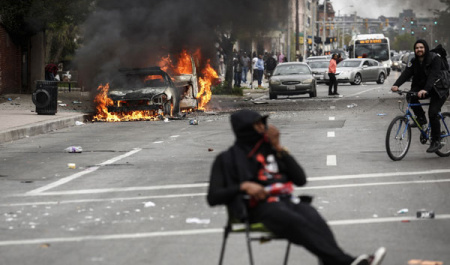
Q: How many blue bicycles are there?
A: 1